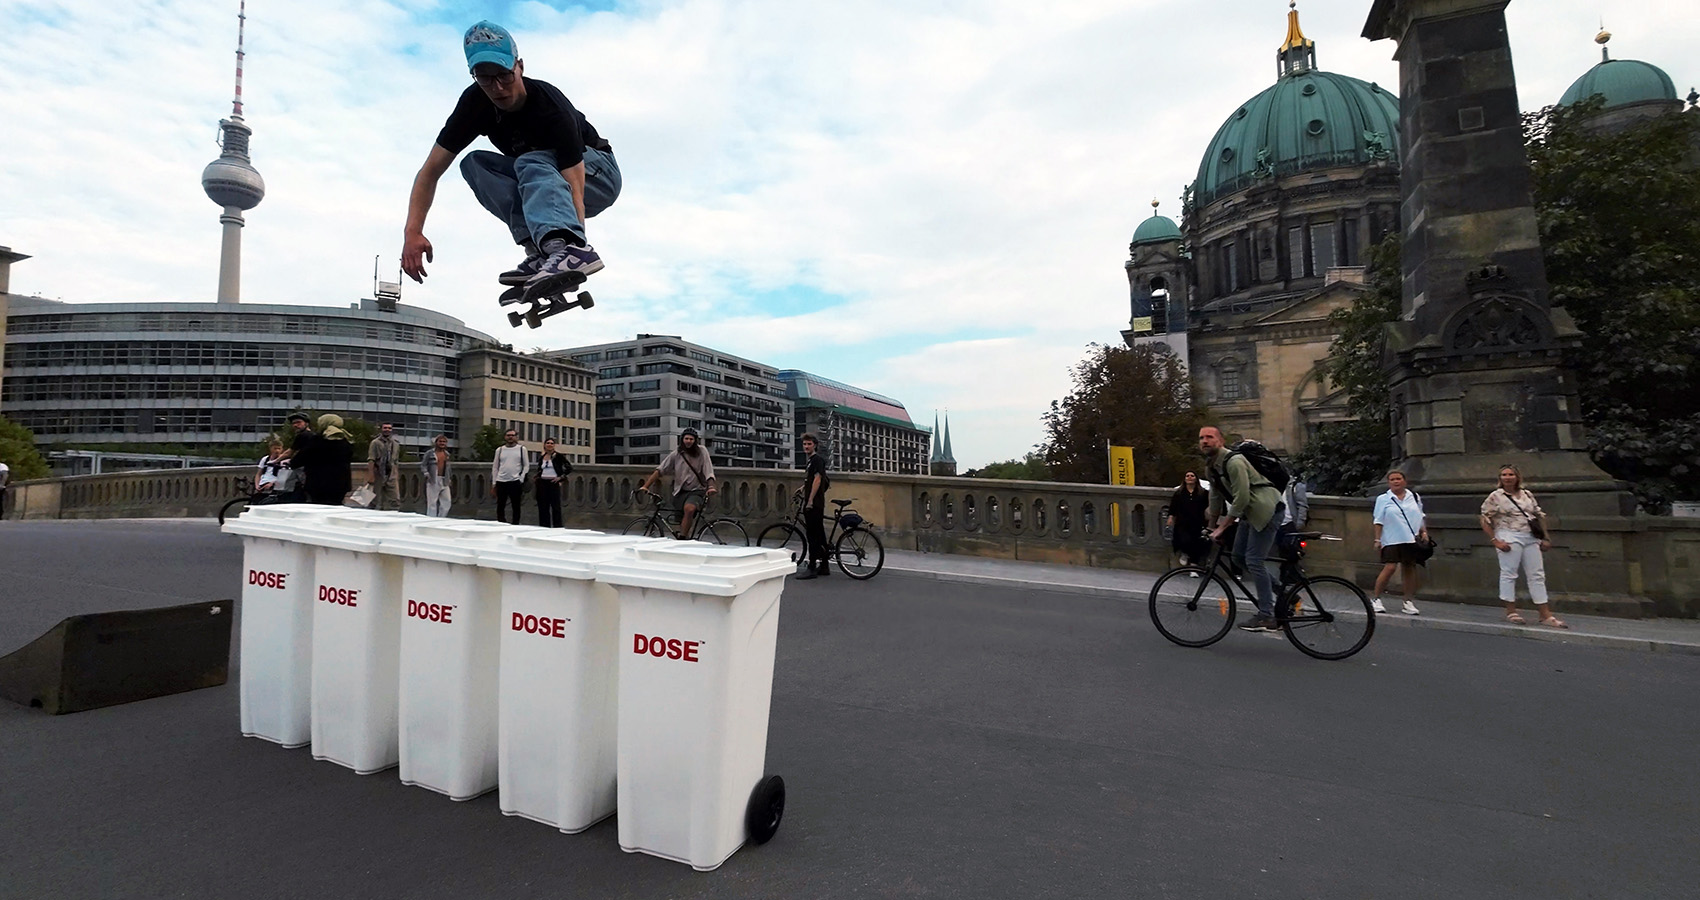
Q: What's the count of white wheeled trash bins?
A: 5